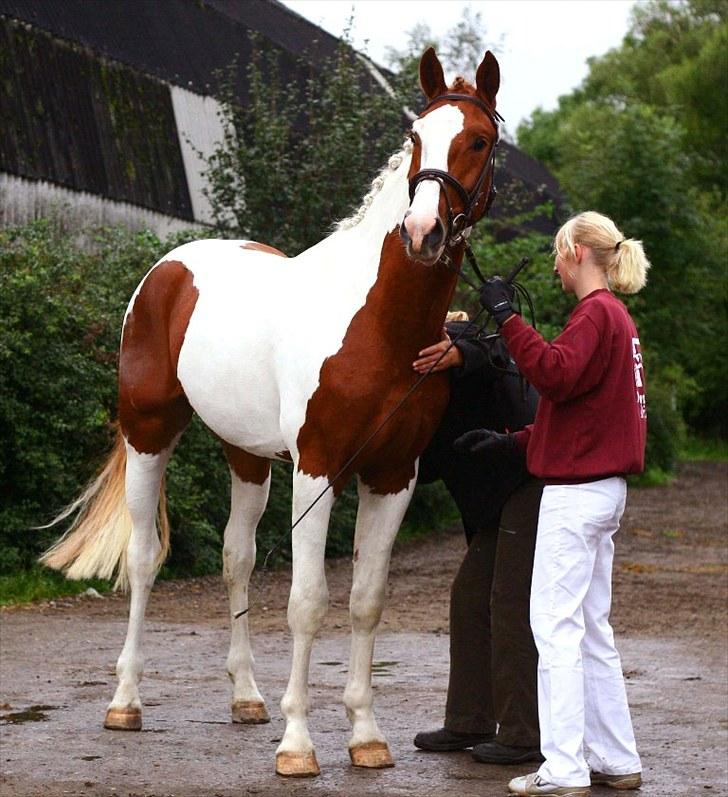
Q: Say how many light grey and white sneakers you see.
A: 2